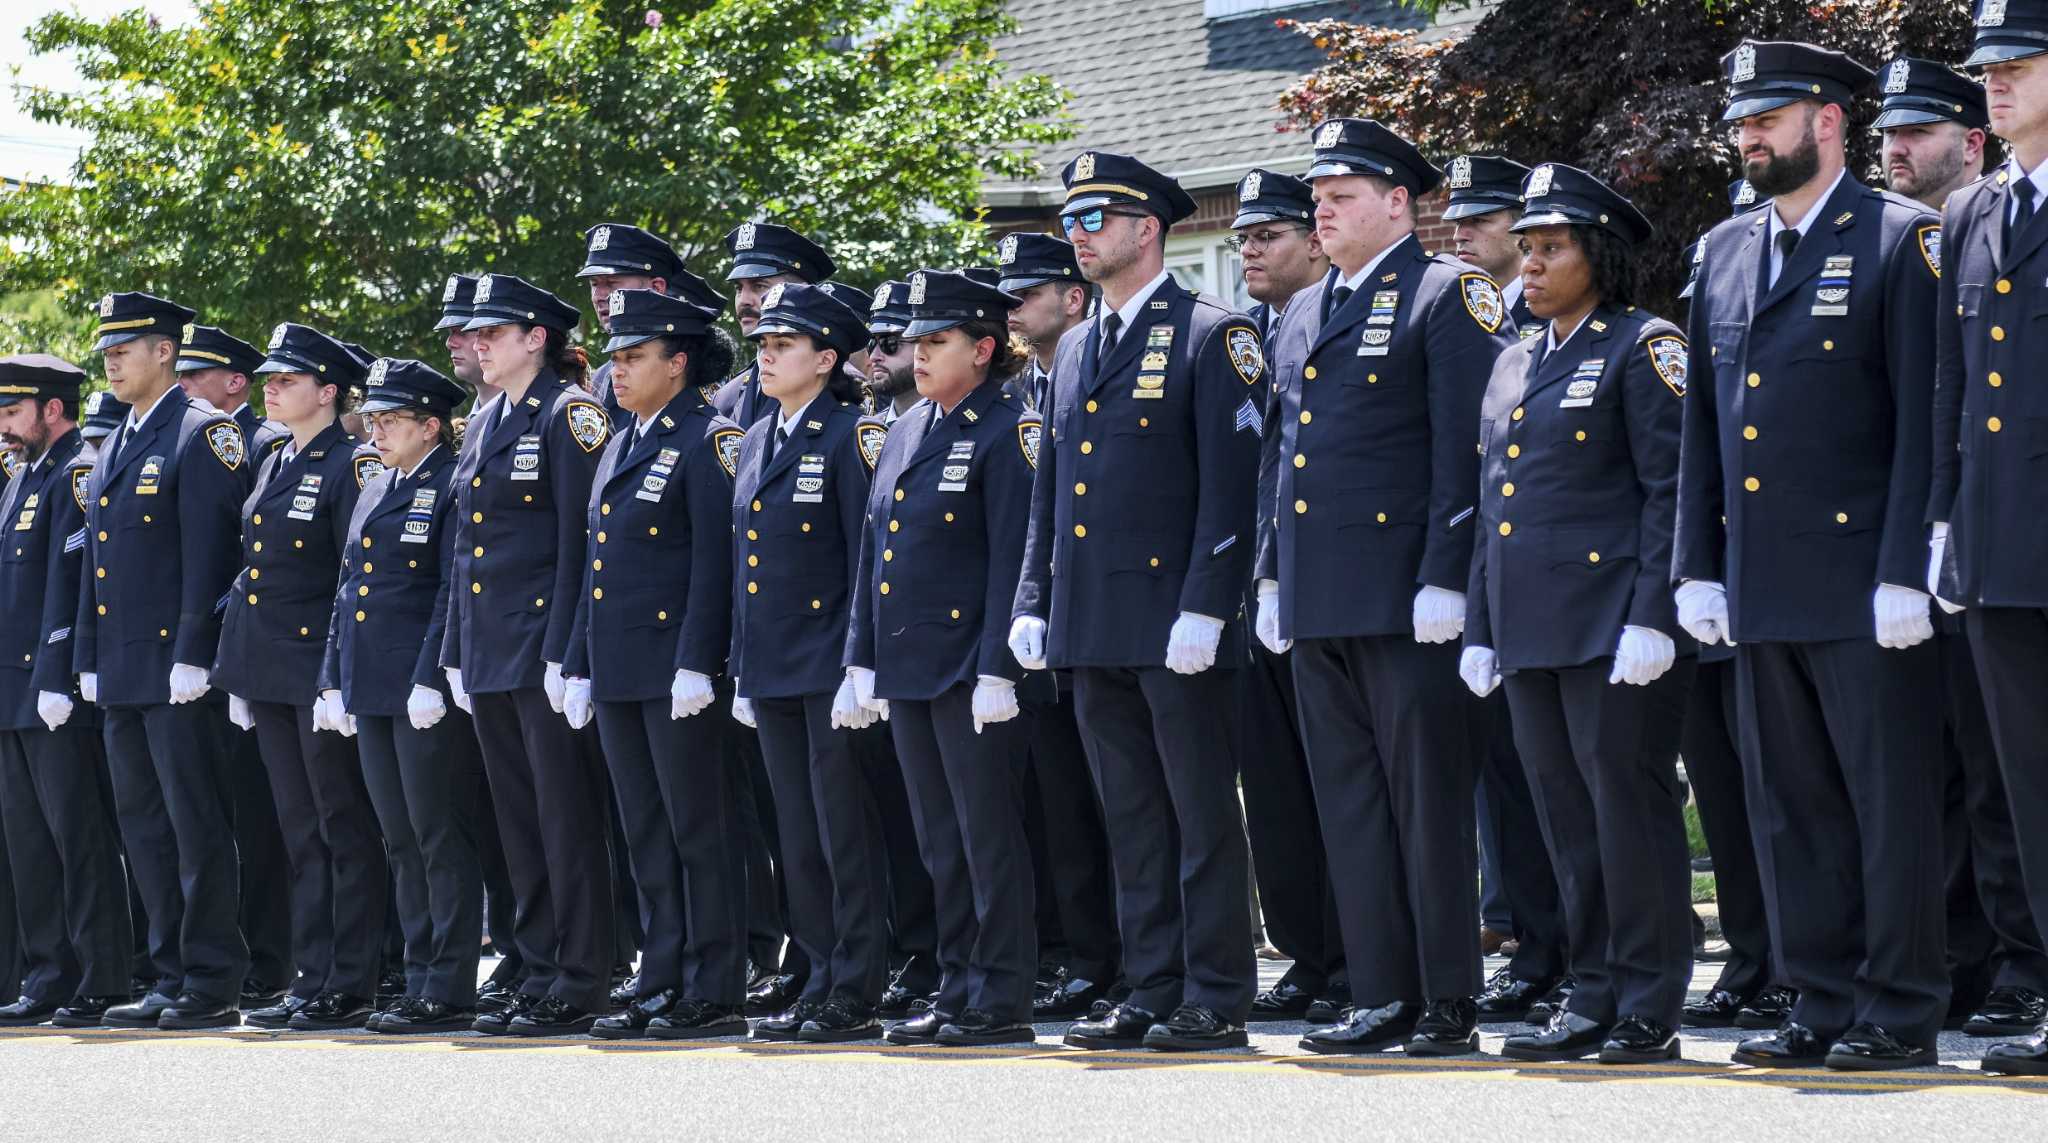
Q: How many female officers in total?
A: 7